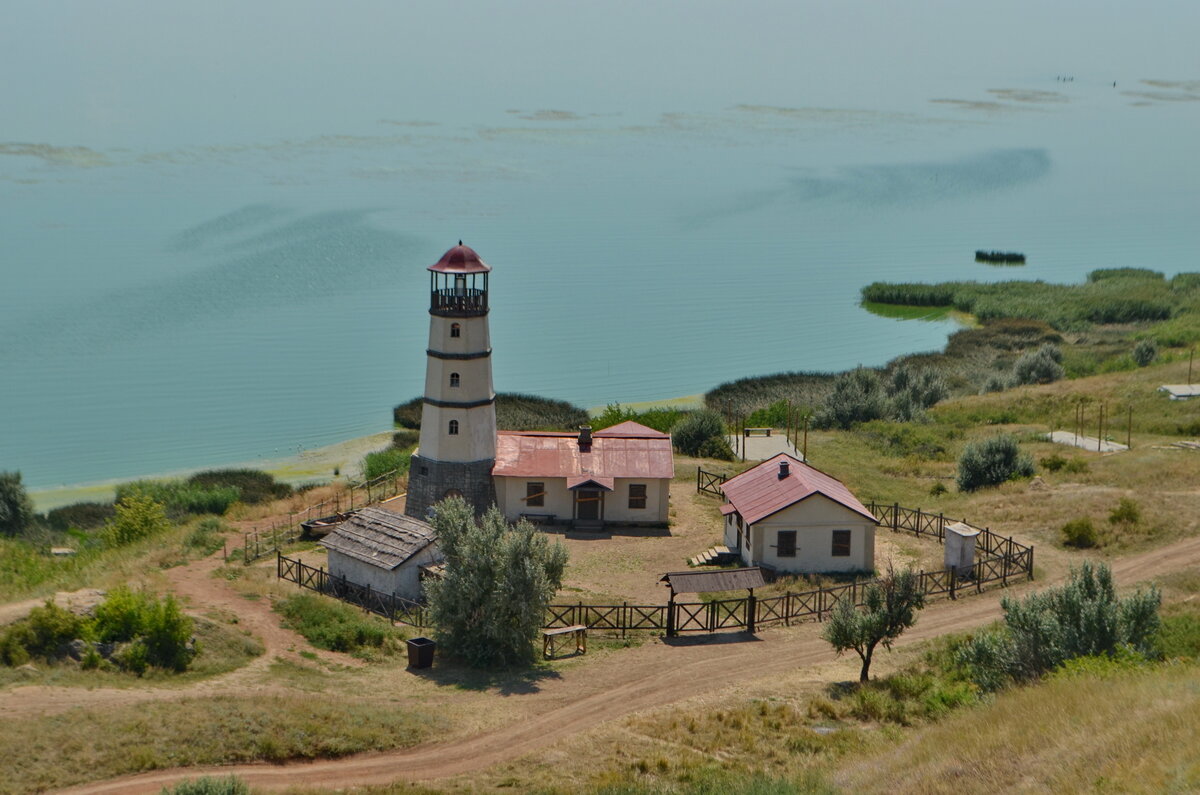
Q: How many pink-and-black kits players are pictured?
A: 0